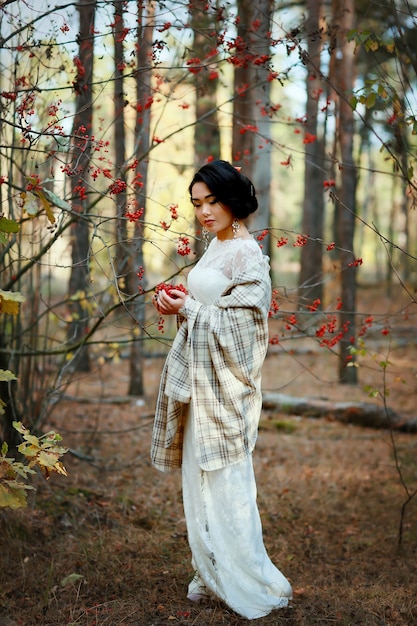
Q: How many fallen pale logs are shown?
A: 1